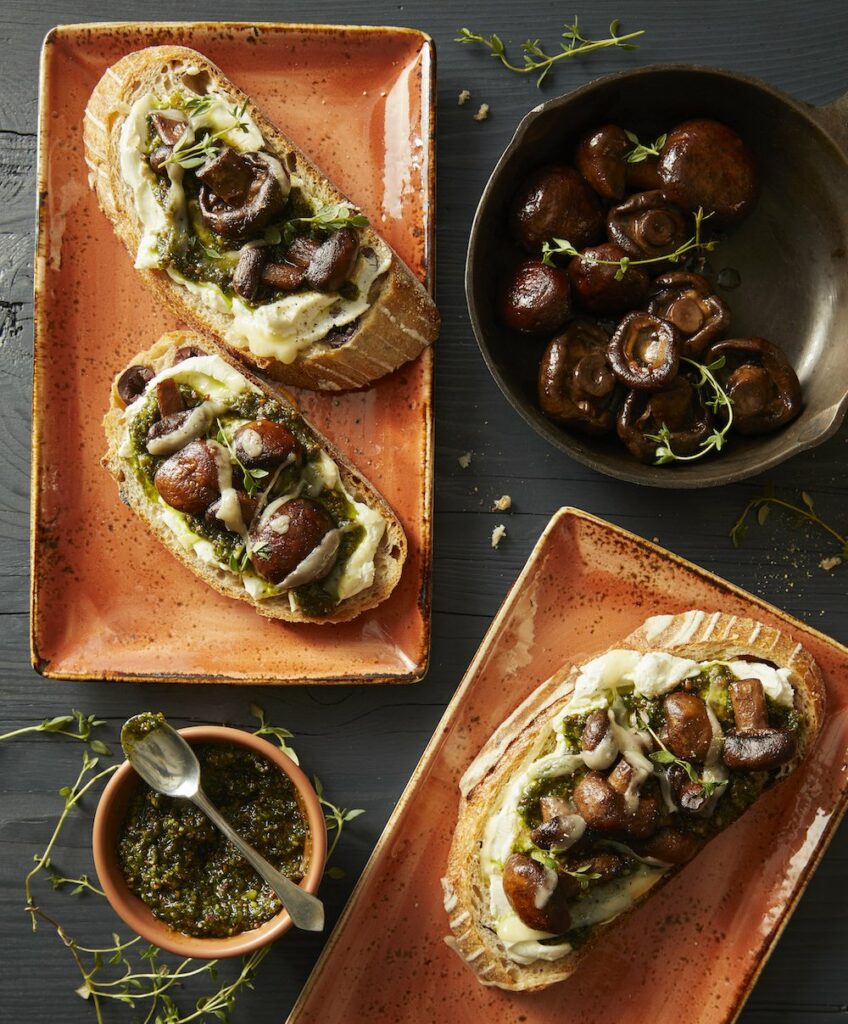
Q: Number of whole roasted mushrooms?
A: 11